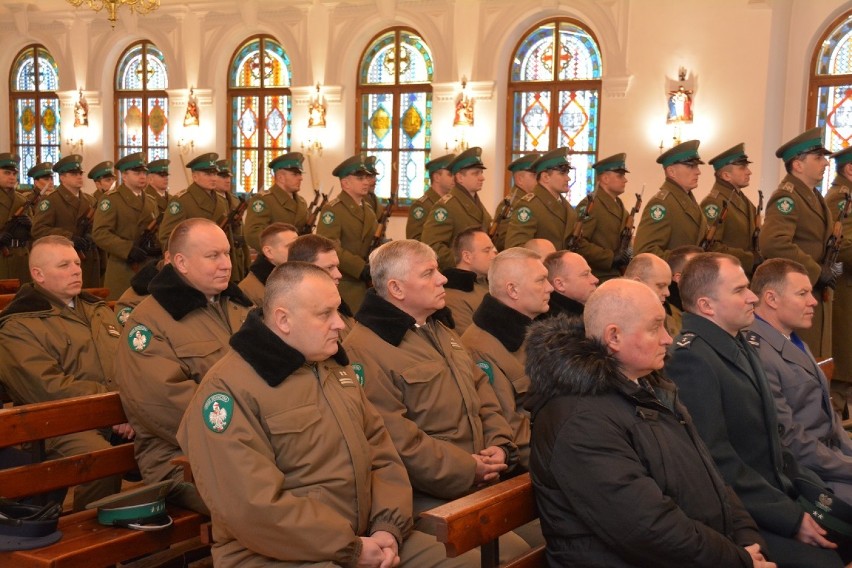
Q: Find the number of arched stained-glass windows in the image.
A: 6